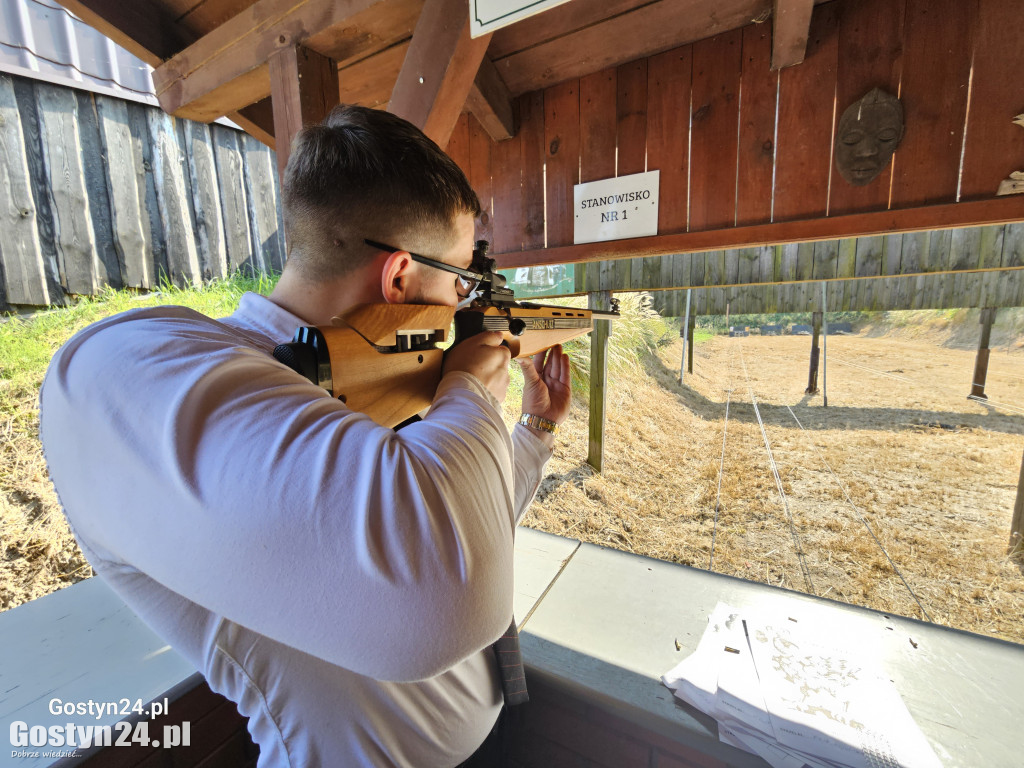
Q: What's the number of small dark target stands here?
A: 4